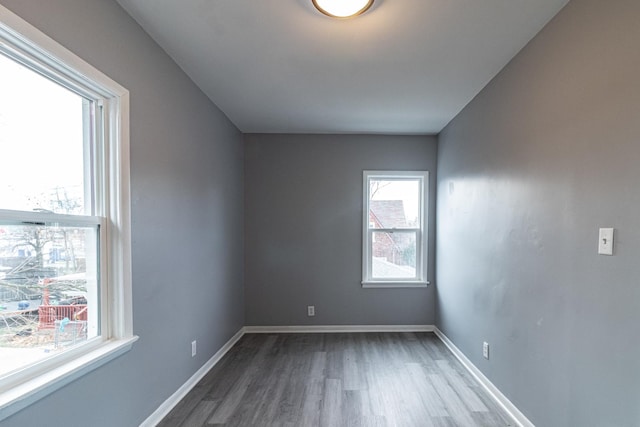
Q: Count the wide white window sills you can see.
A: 2